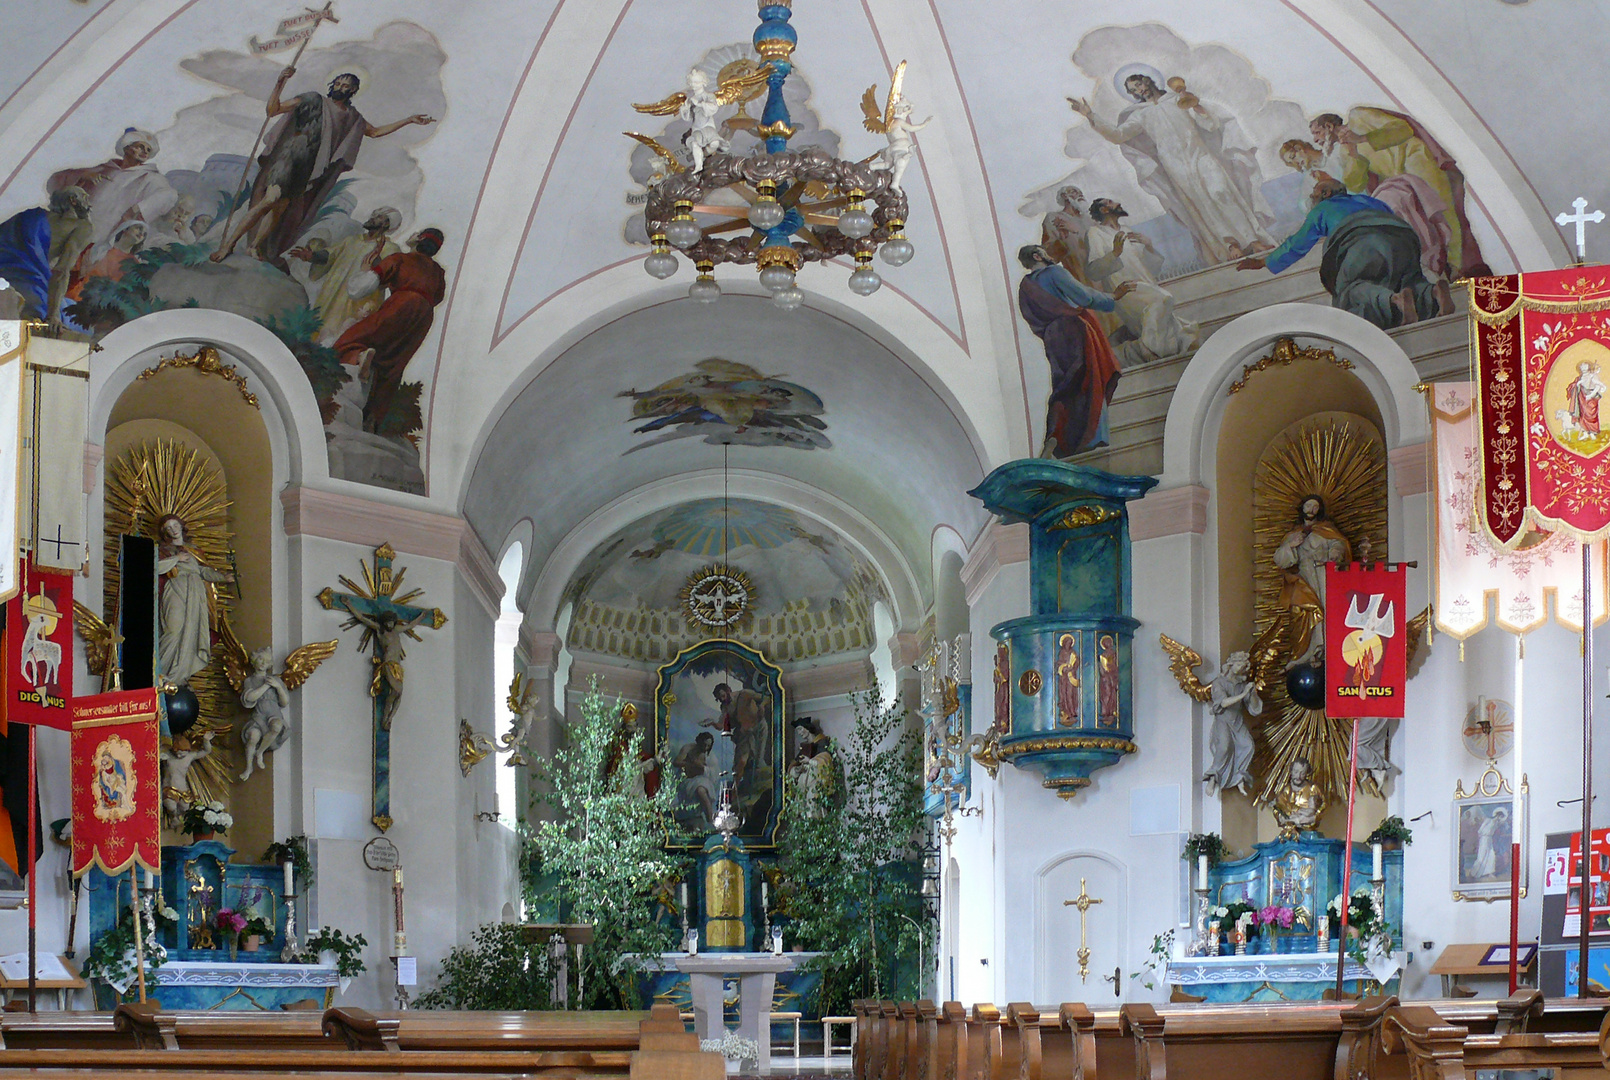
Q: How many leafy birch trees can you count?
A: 2